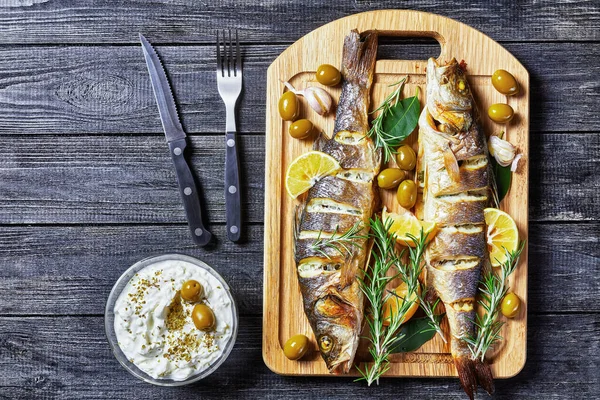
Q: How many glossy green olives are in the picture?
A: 12